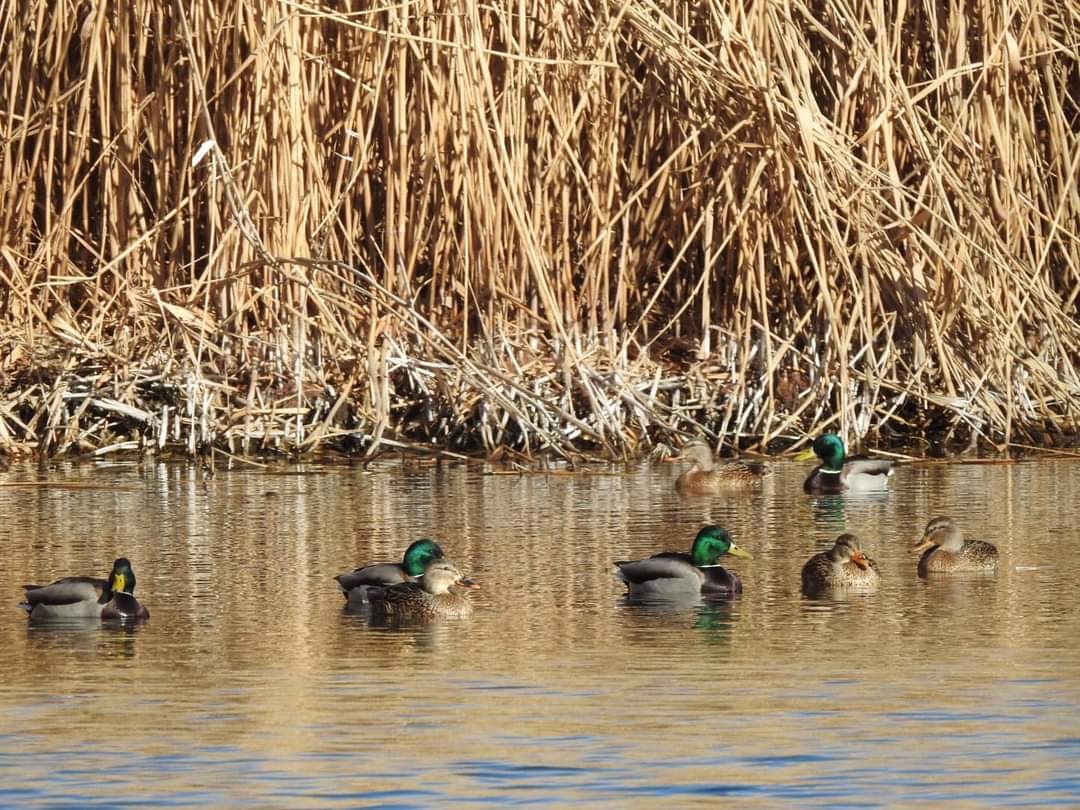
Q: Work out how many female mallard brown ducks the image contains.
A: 4